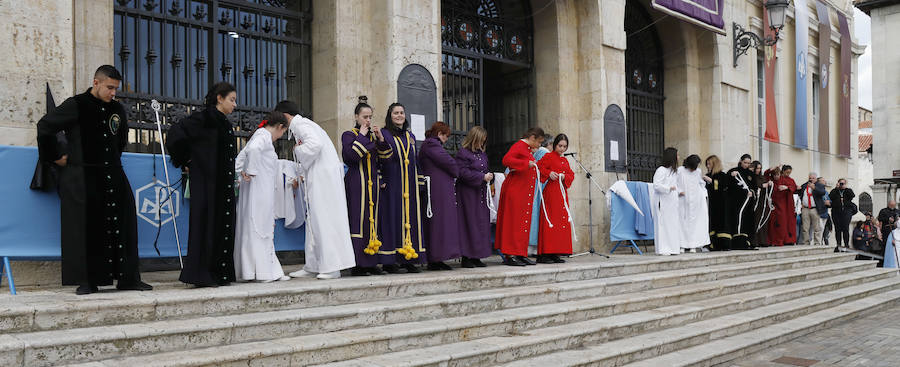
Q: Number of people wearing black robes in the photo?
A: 4